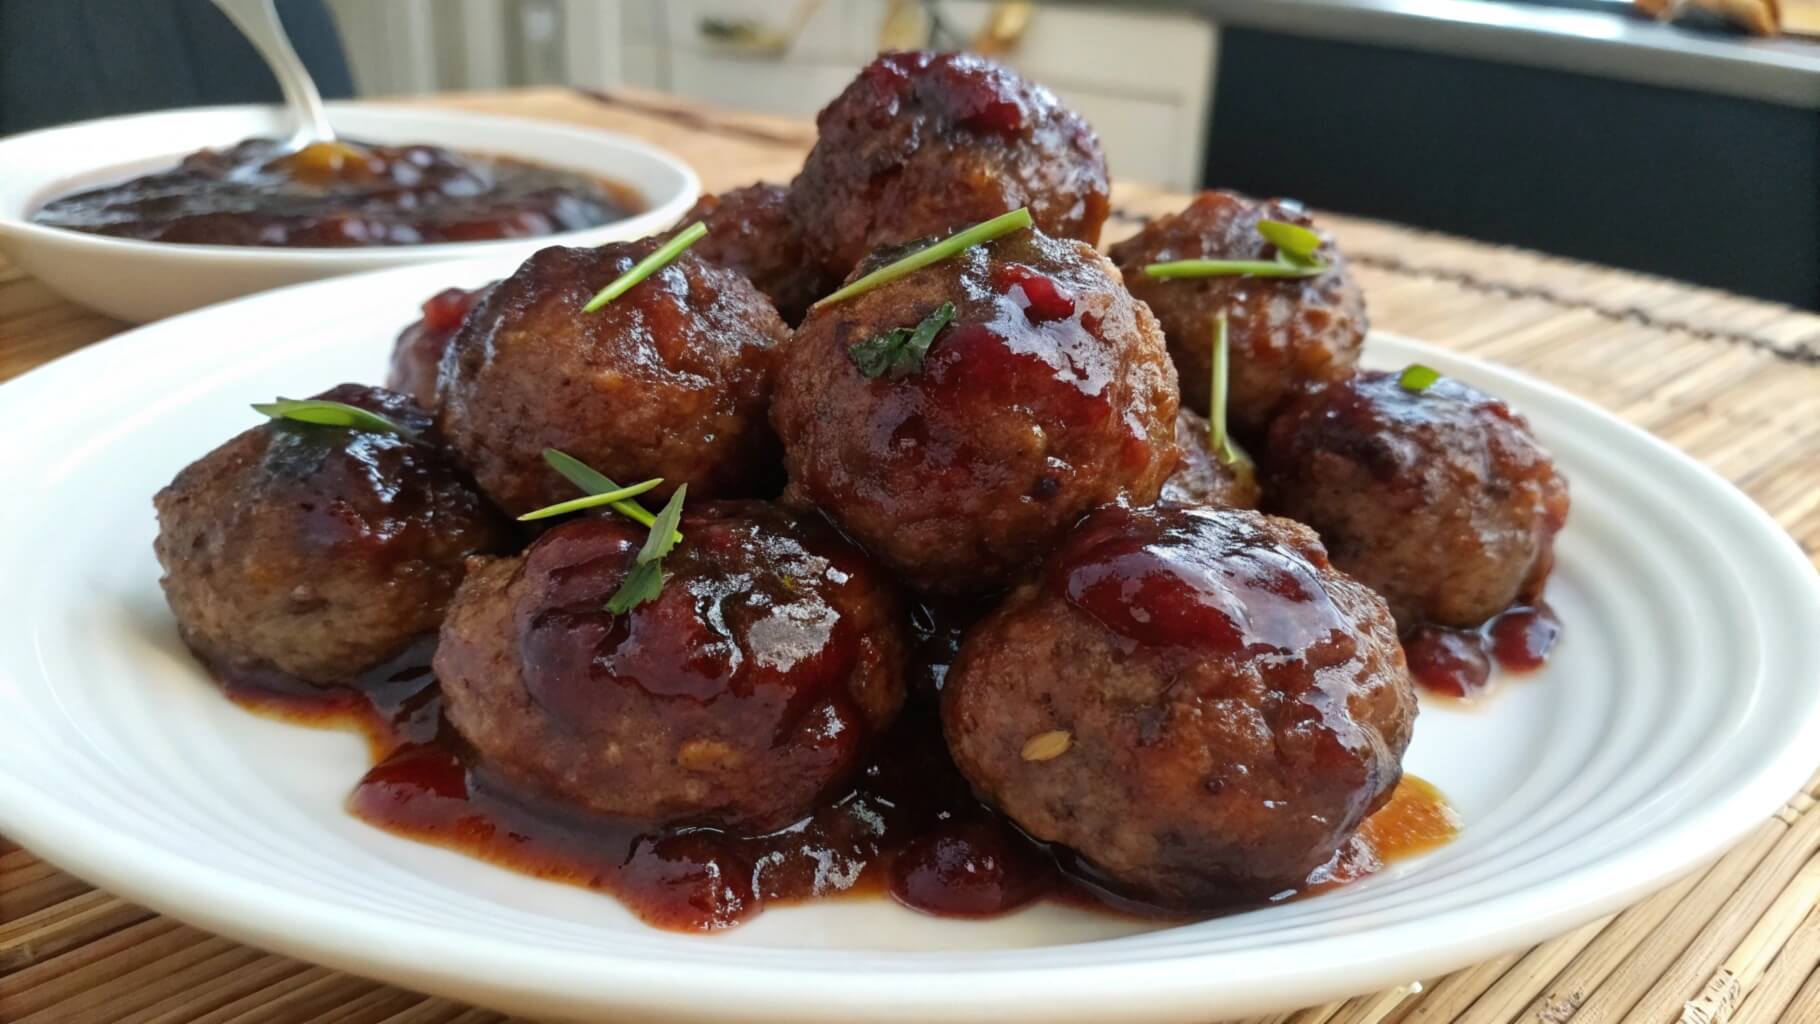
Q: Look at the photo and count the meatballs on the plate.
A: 11